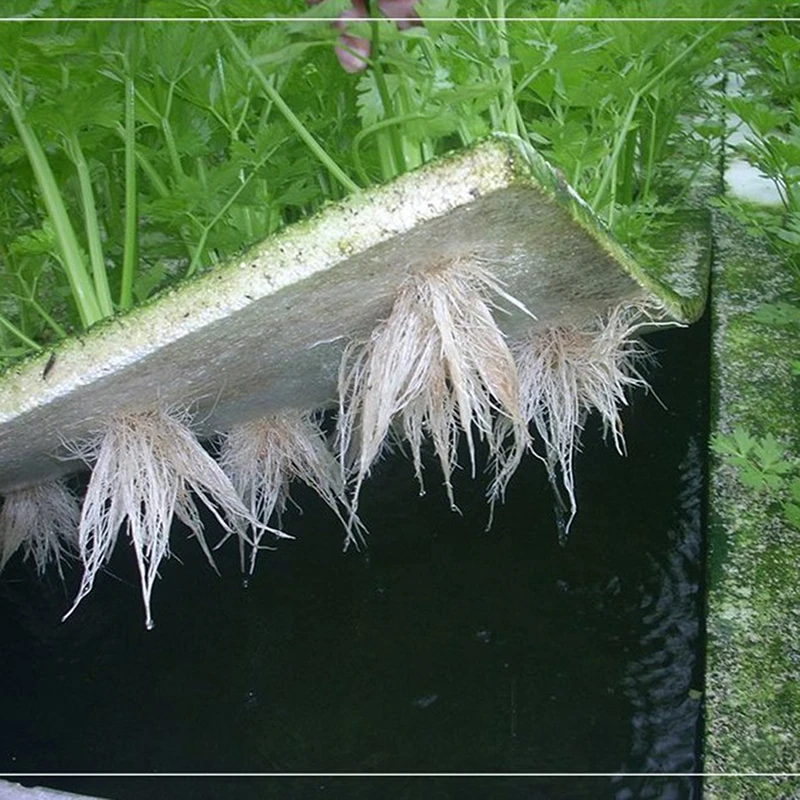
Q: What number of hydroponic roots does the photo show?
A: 5